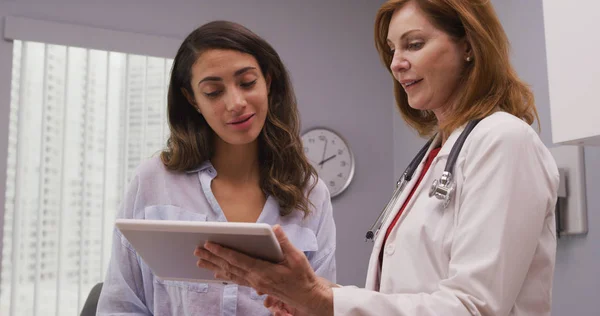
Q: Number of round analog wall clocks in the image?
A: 1